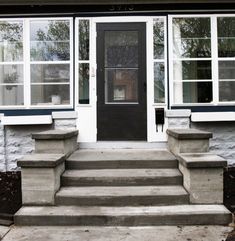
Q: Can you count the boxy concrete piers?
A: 4